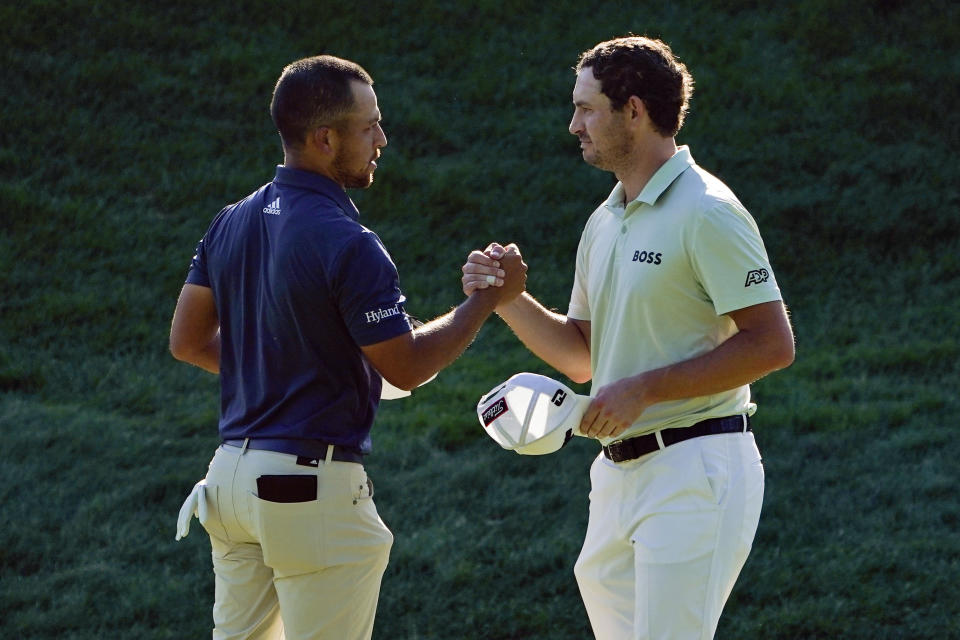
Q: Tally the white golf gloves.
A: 1